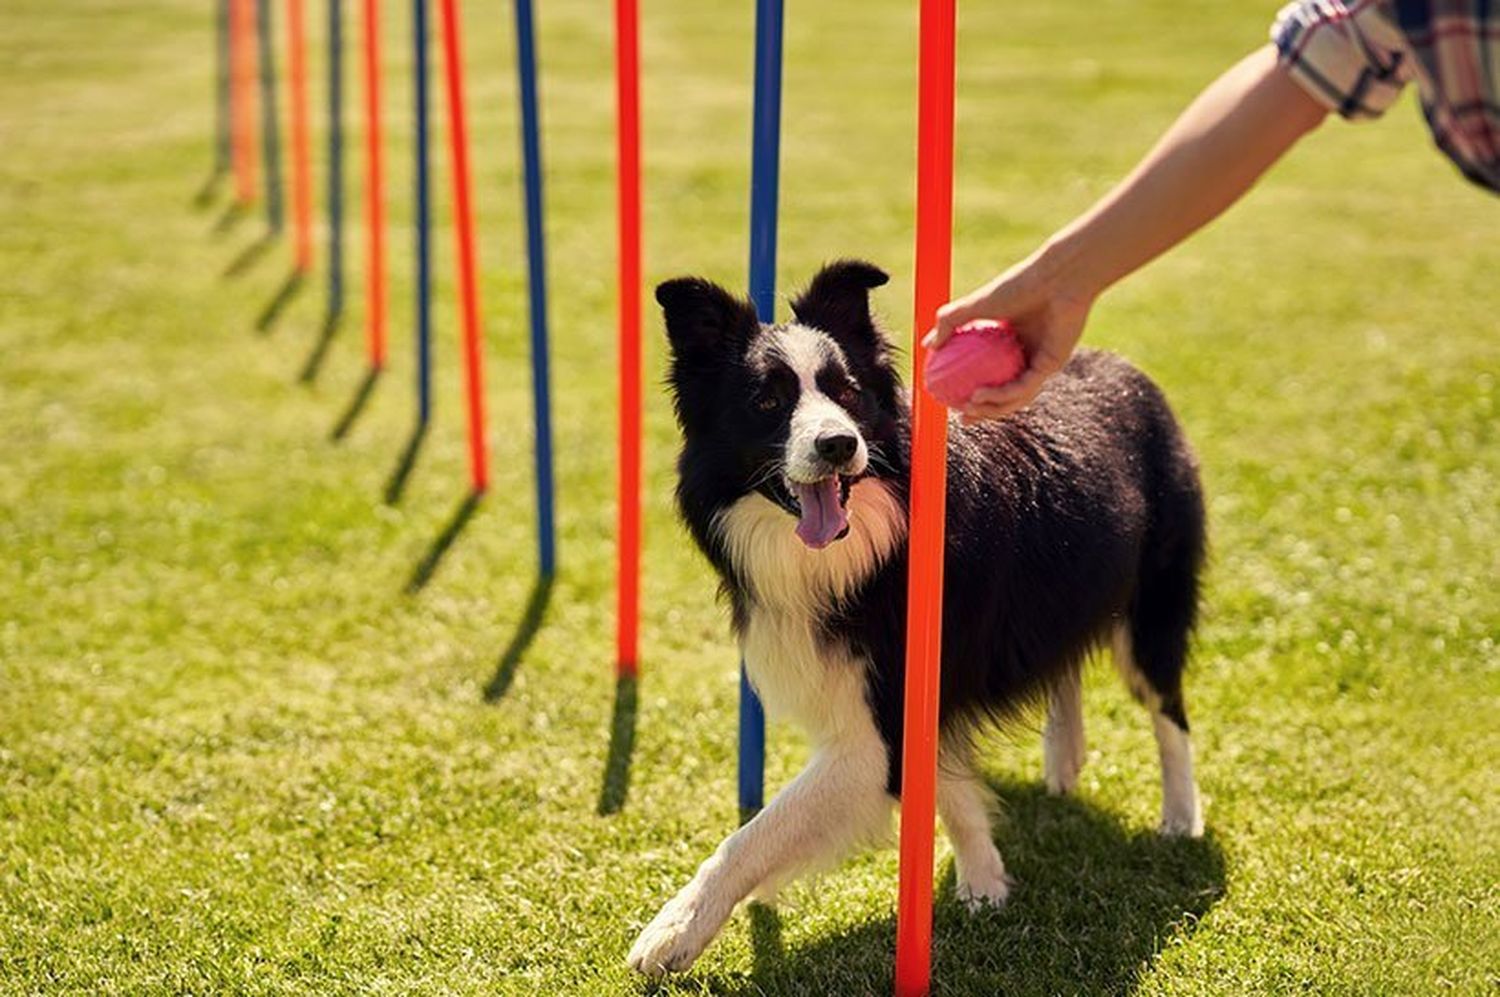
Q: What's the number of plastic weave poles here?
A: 12